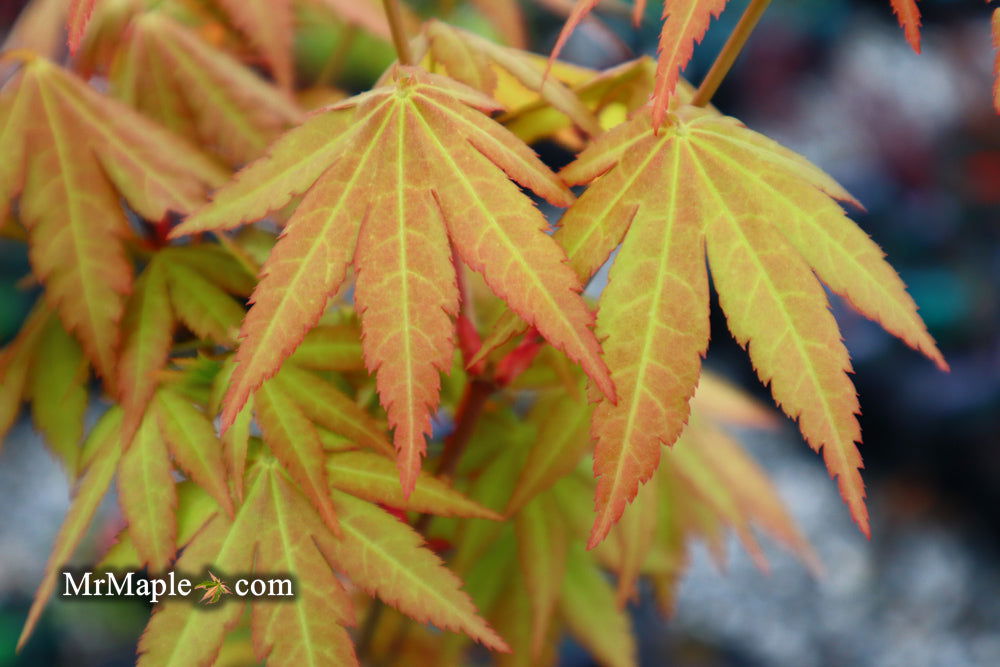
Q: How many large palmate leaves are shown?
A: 2